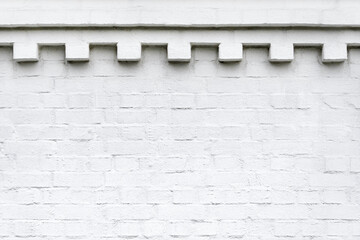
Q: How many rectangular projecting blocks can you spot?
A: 7